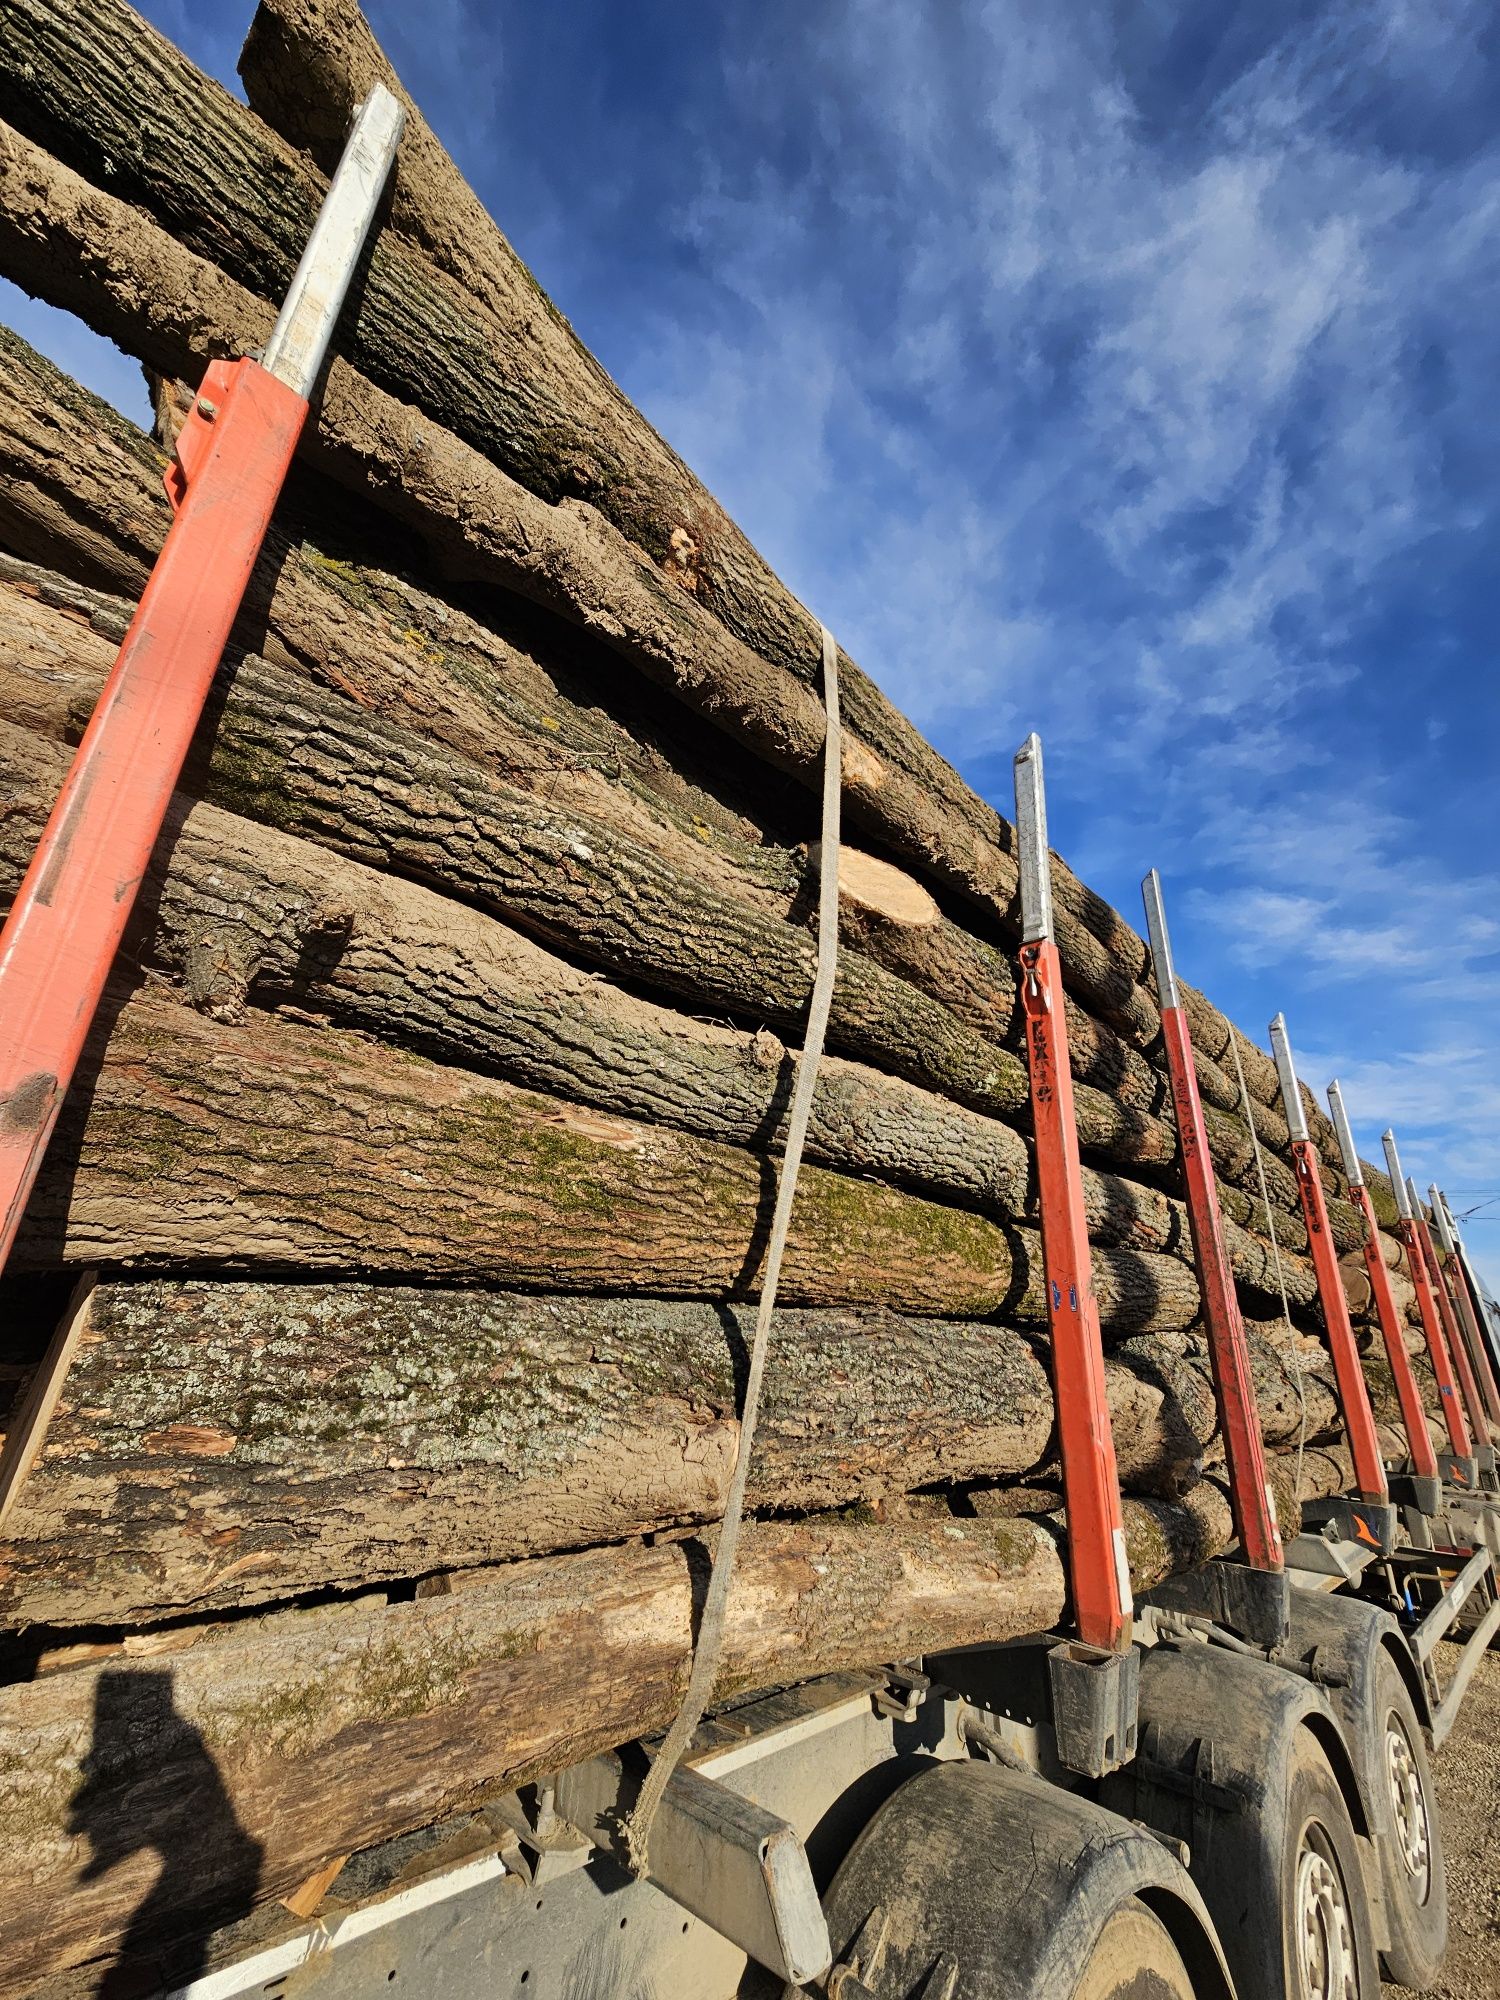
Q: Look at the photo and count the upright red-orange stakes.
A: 8